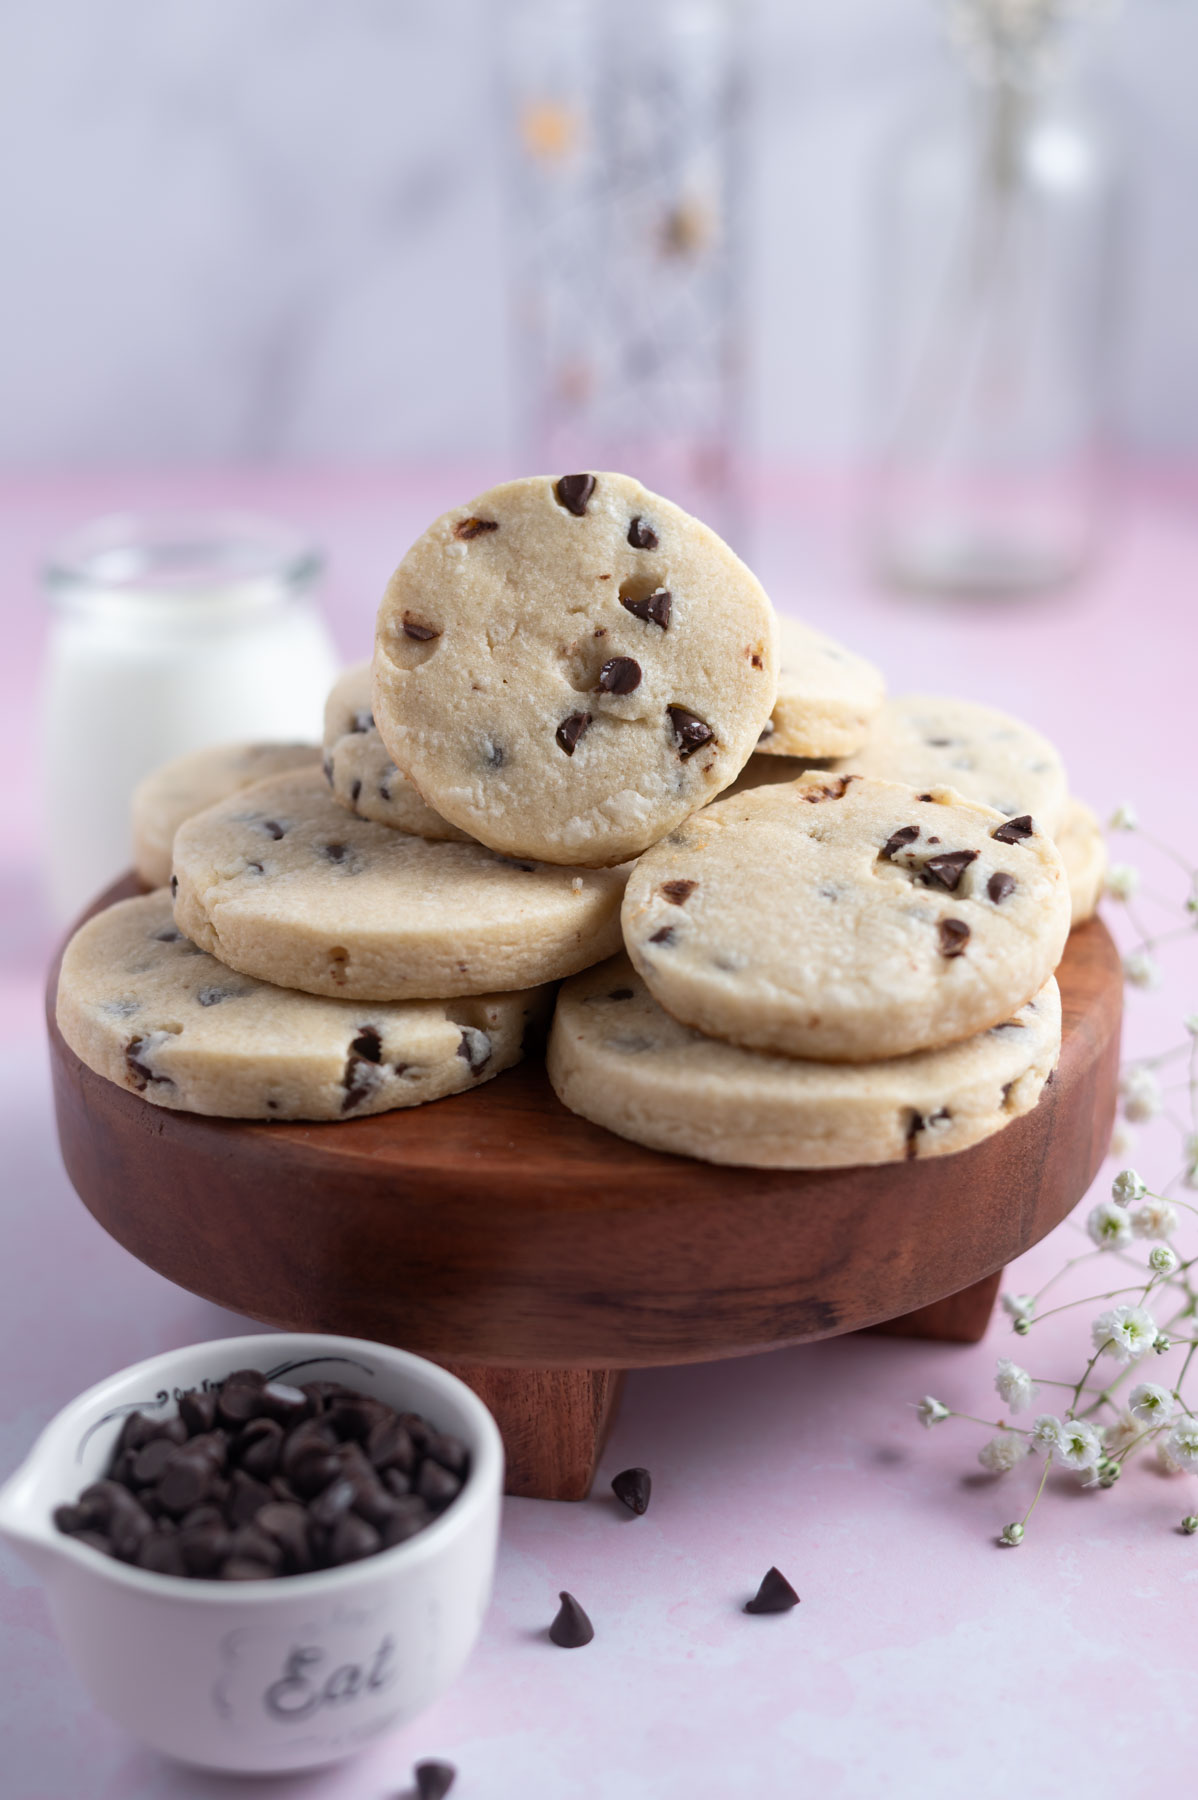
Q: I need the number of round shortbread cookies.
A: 10